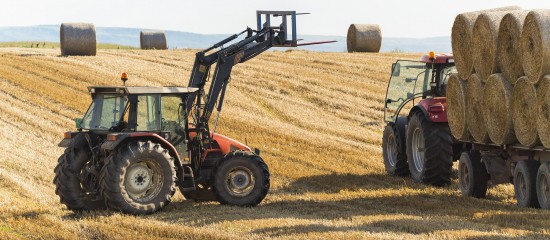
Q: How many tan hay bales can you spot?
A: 12